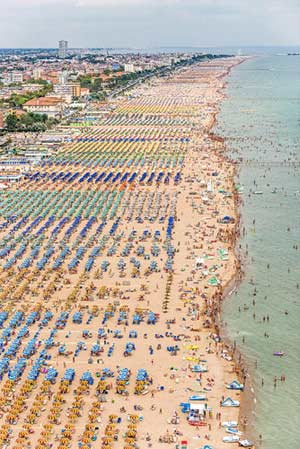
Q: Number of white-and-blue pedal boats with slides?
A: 2